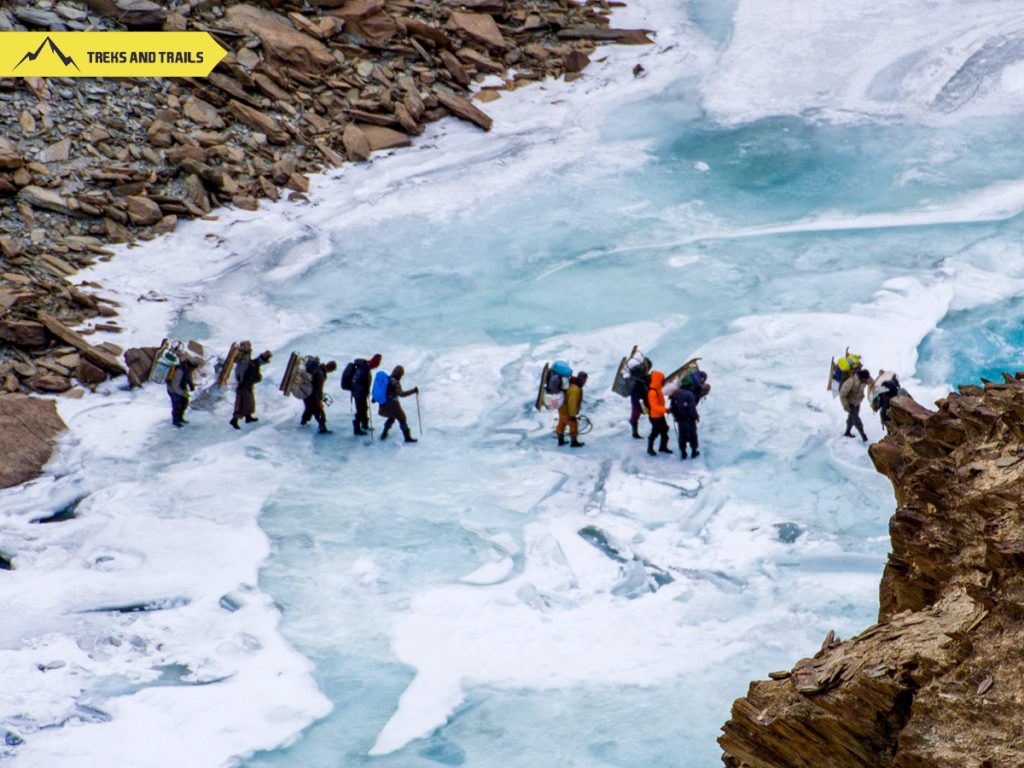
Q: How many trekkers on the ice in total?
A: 12